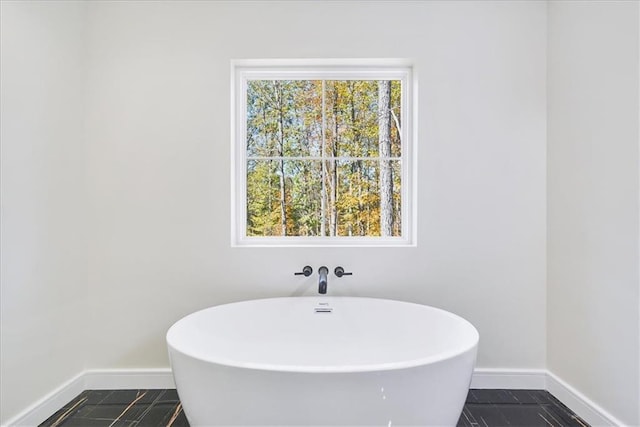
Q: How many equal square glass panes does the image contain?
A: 4